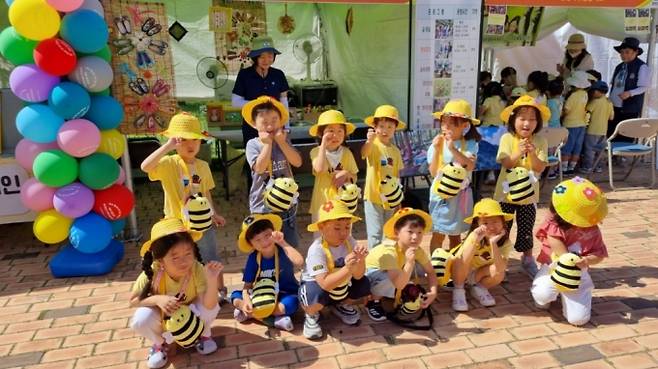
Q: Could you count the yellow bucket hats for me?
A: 12